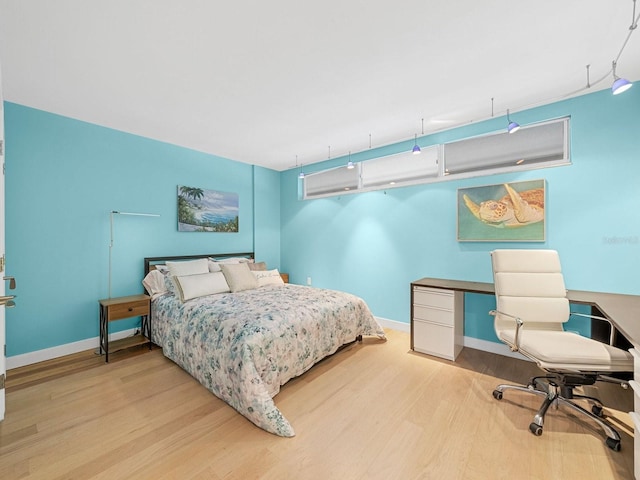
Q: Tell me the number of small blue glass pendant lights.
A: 5